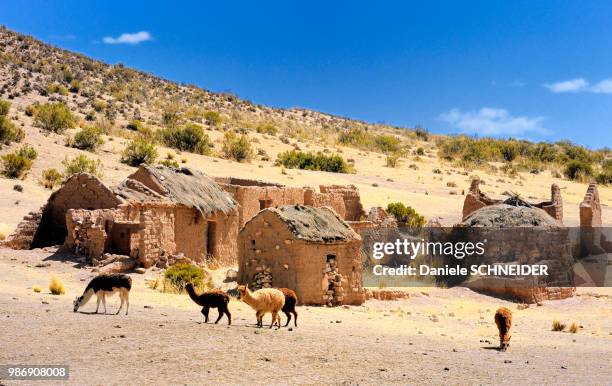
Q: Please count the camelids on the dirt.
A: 5